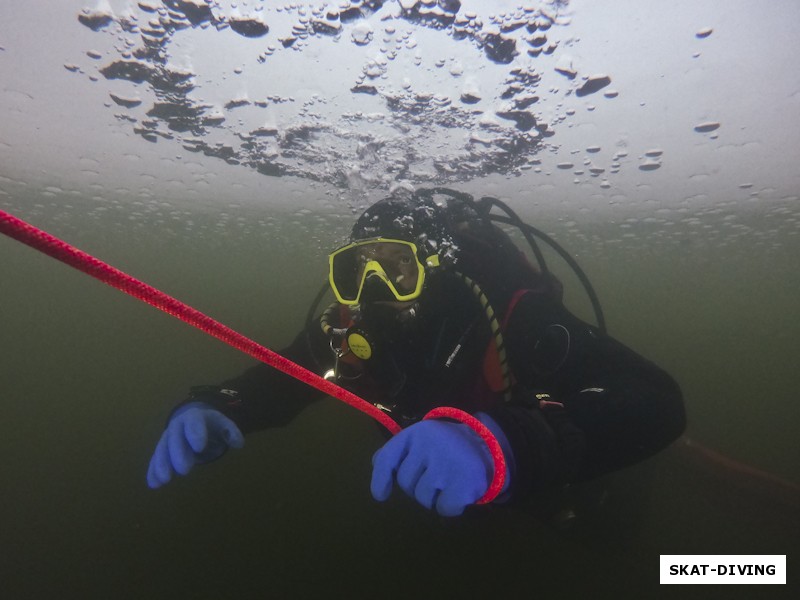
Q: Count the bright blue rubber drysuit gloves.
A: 2